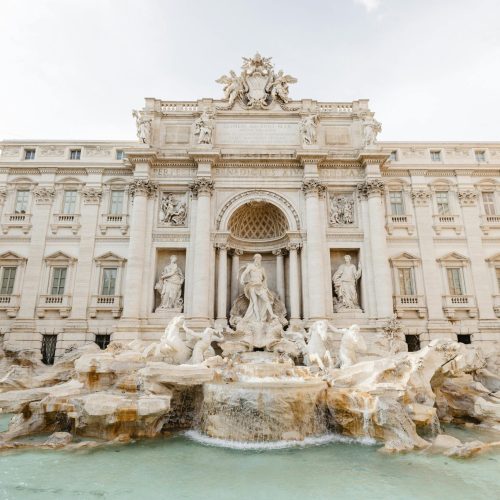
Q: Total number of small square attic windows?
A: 6